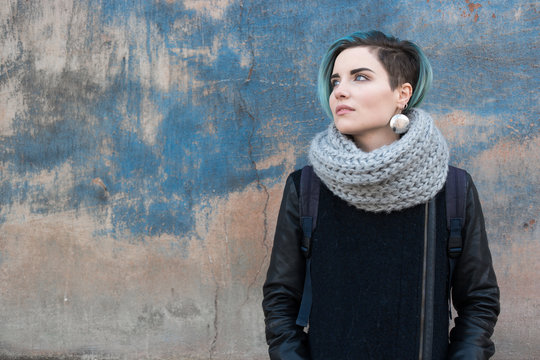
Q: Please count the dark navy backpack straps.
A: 2